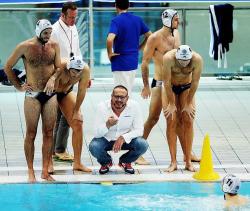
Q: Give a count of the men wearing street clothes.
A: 3